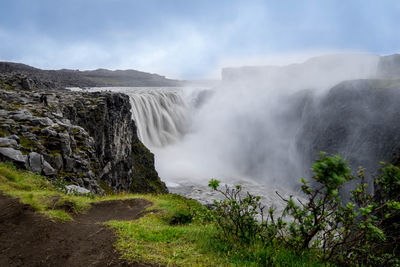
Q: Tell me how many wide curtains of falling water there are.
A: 1